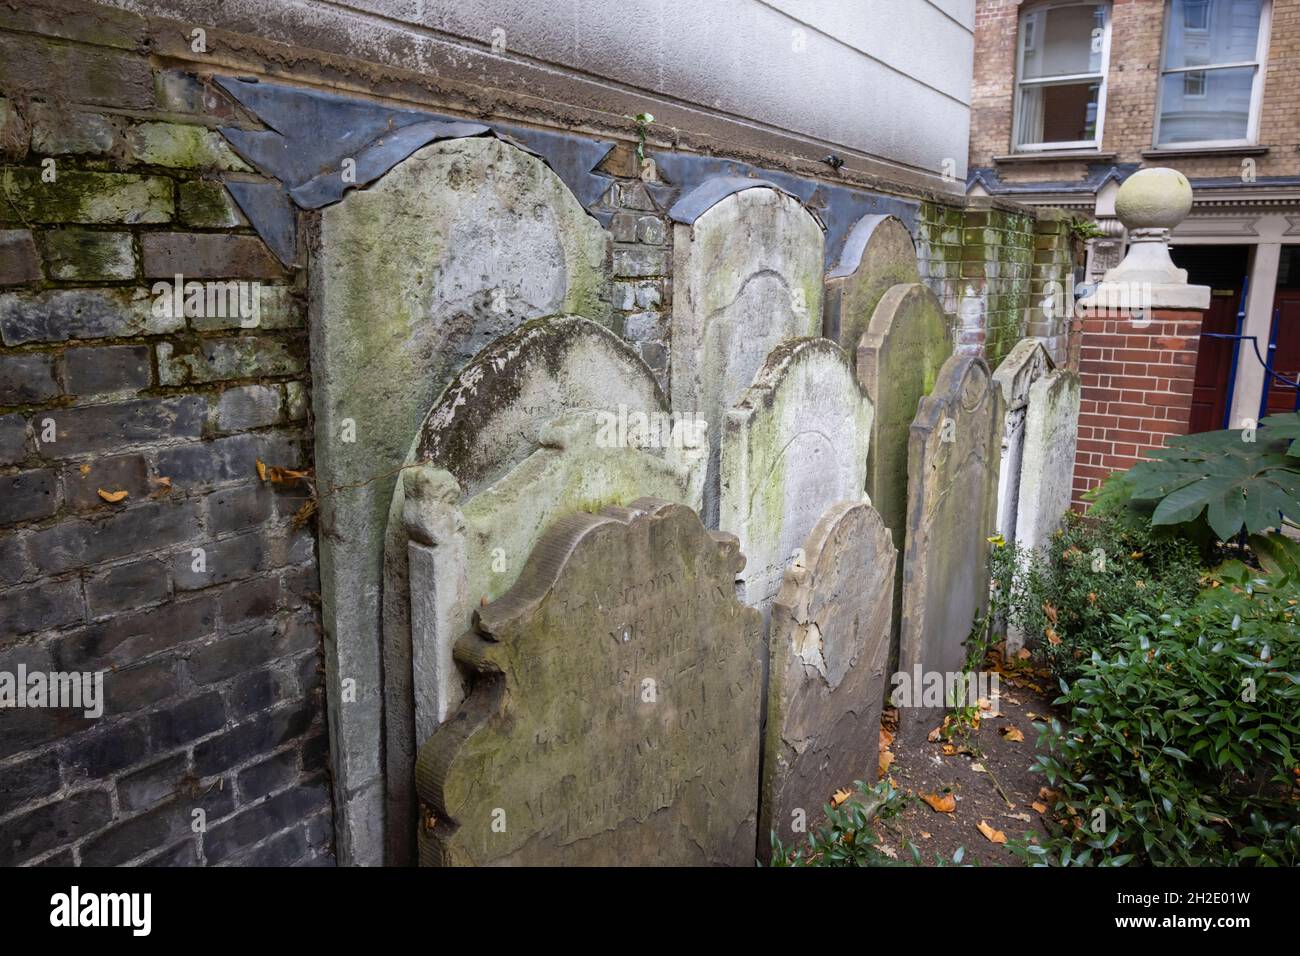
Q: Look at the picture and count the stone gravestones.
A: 12